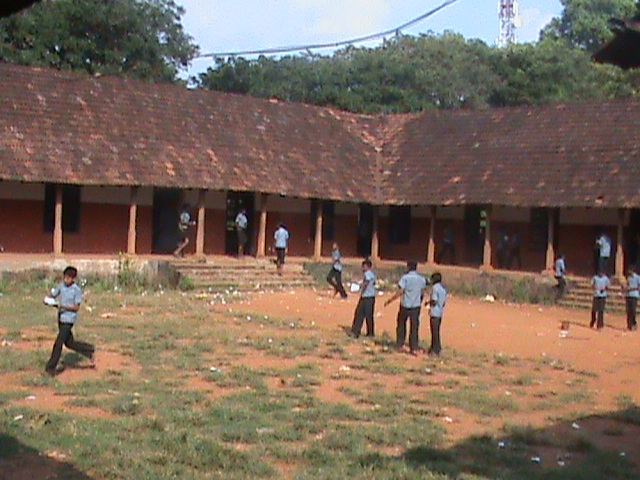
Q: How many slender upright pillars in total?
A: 10